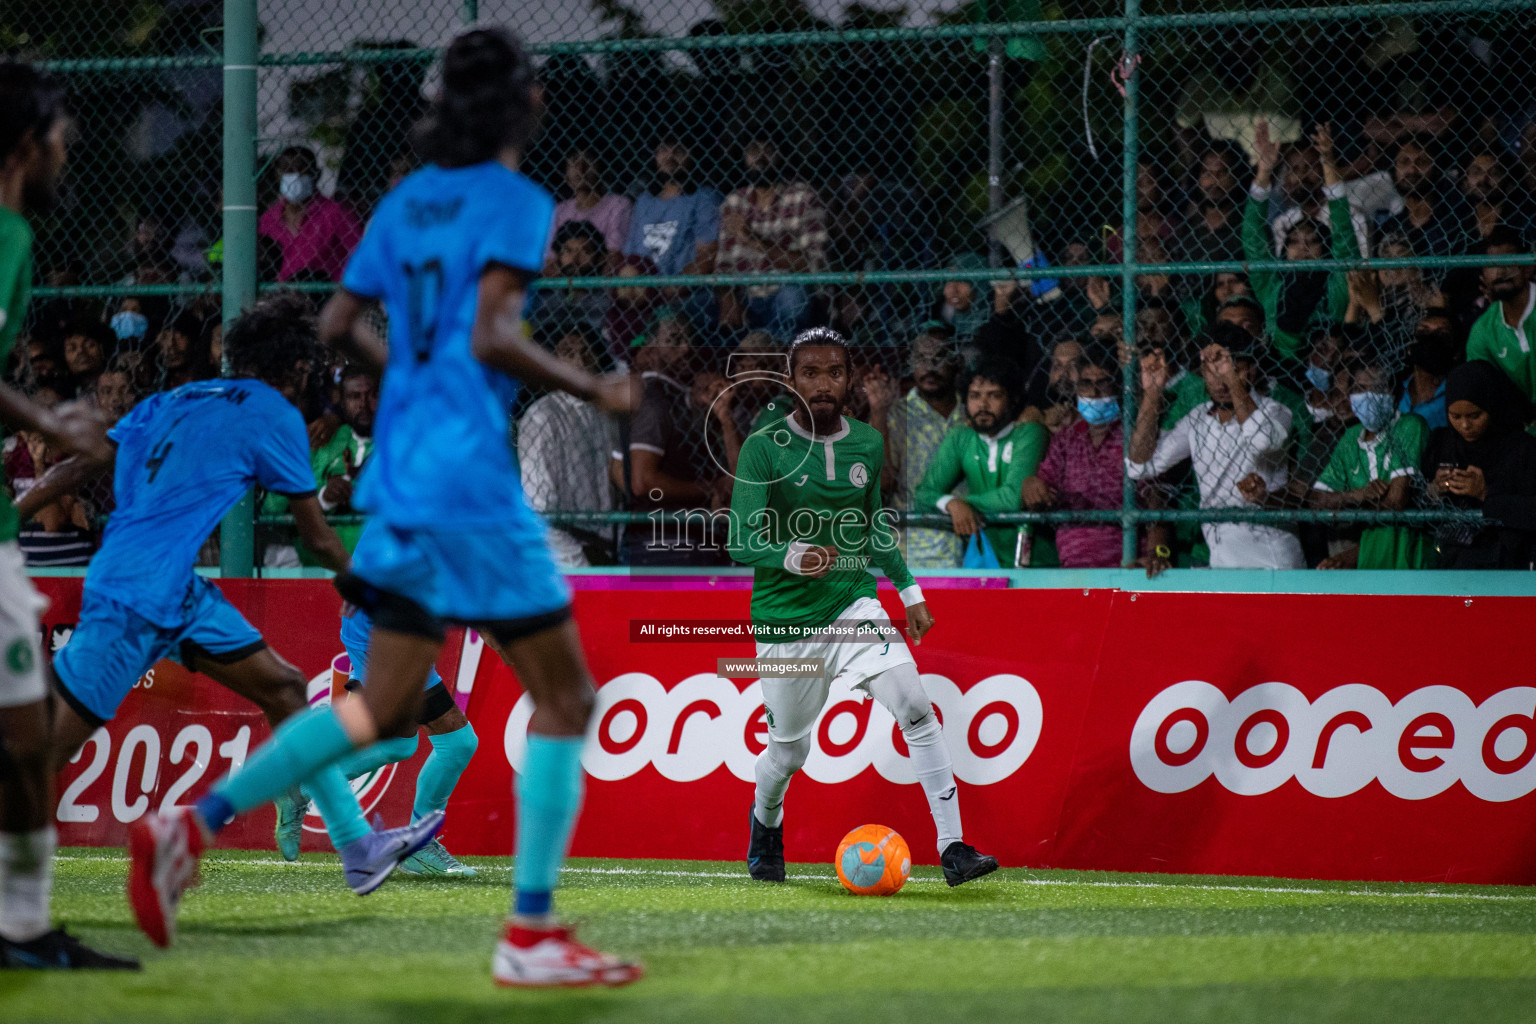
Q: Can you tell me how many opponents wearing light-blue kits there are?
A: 3